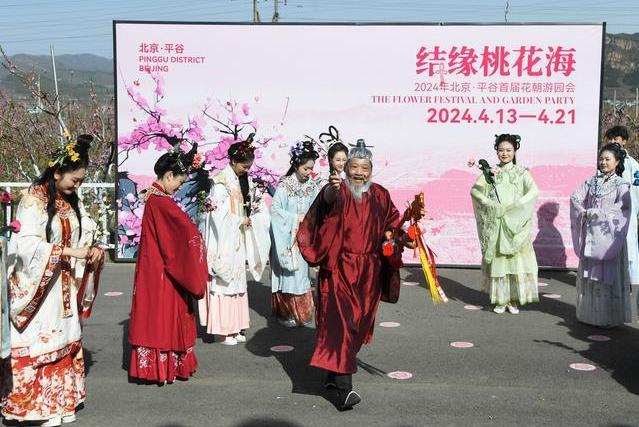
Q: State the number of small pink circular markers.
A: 11